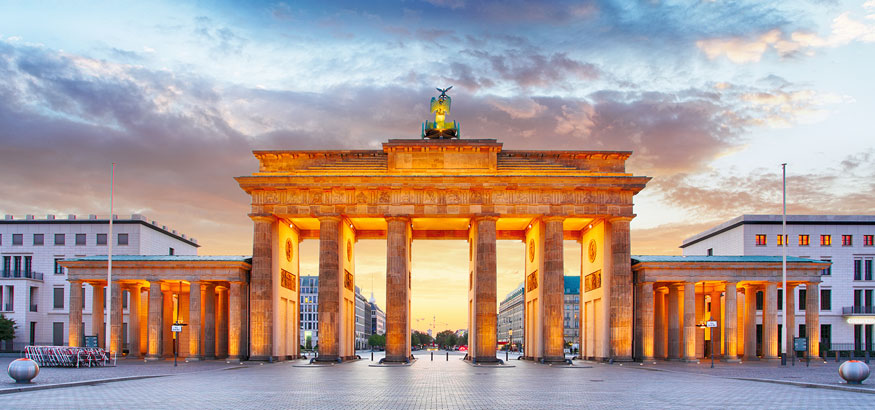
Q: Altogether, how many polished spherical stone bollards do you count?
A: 2